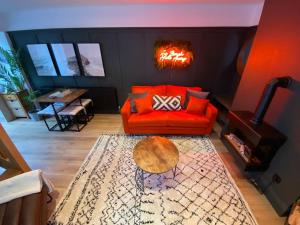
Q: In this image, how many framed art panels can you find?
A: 3